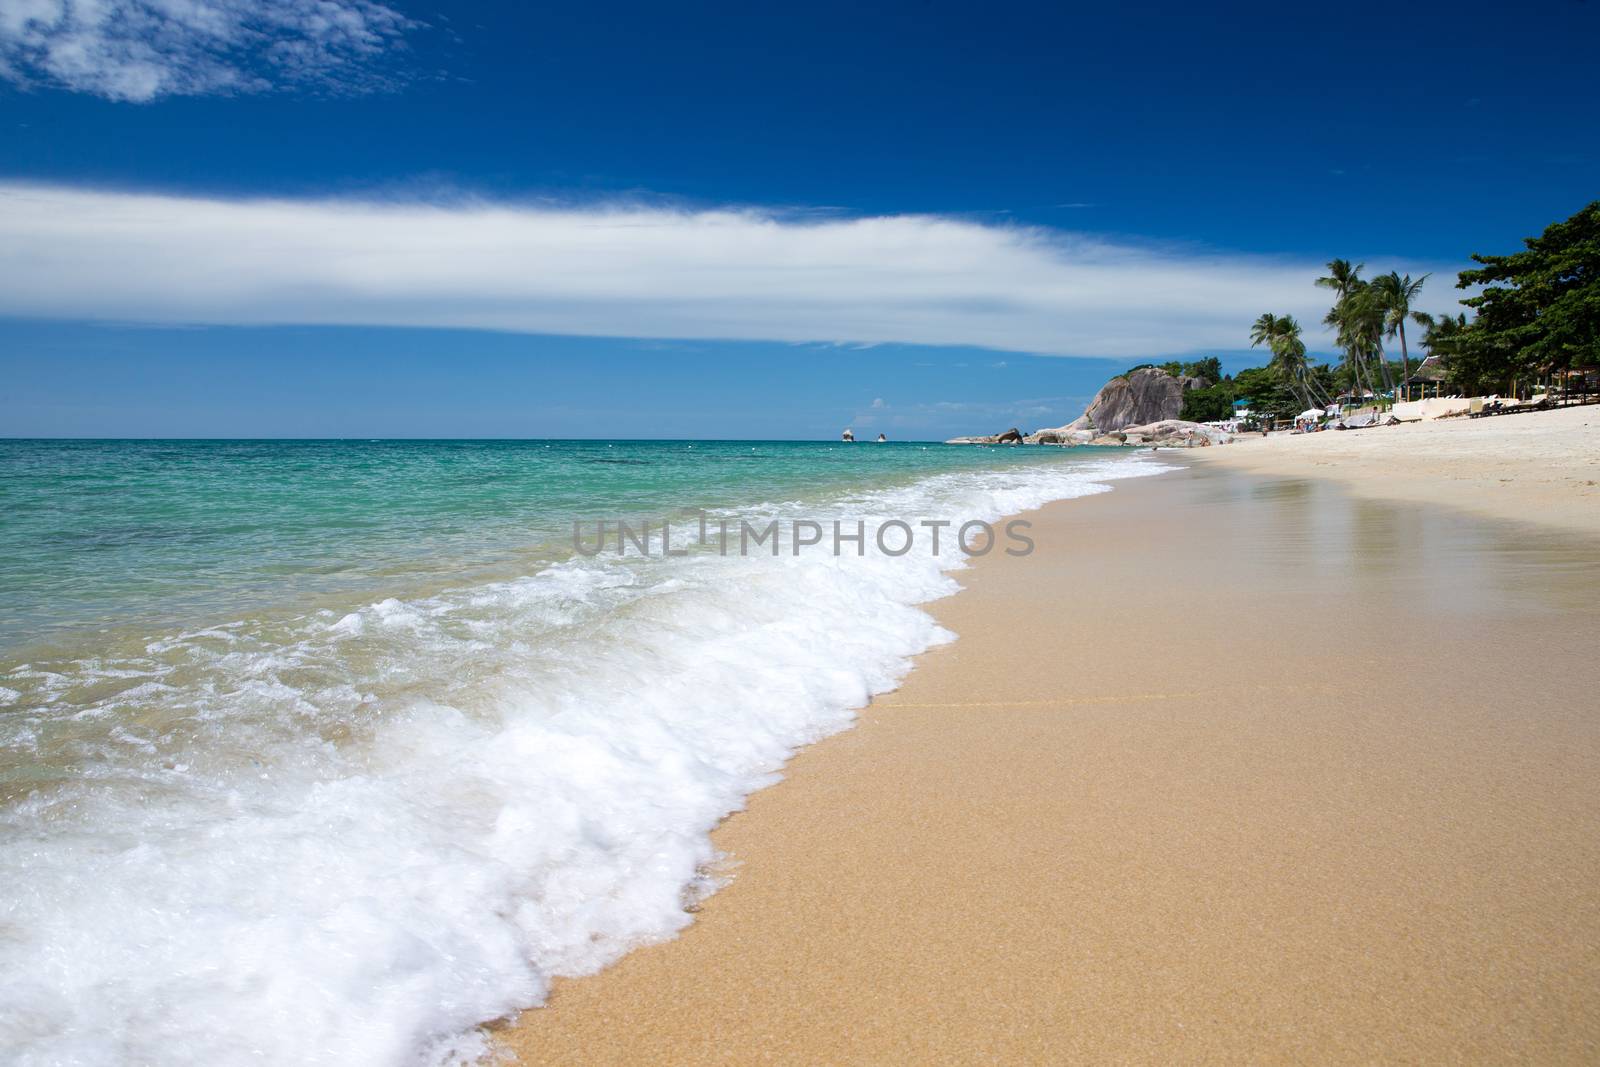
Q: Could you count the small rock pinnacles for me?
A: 2